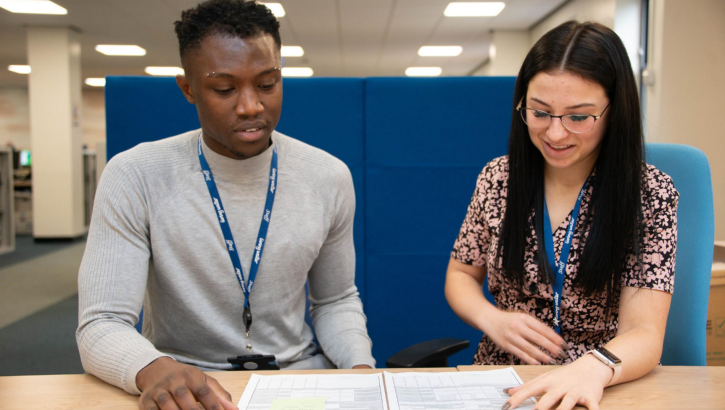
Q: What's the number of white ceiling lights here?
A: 11